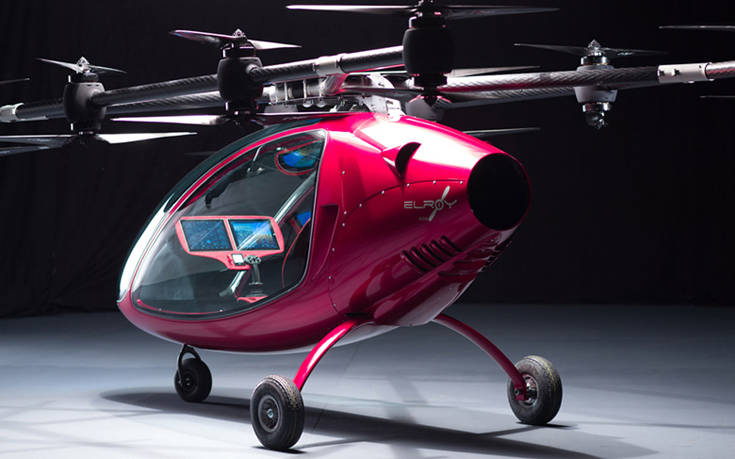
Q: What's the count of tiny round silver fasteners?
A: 11